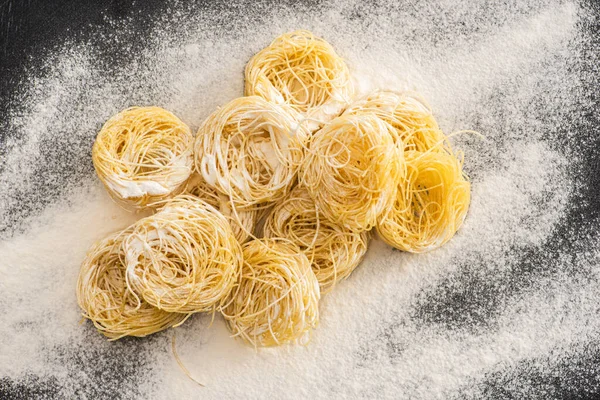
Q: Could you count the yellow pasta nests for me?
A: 11